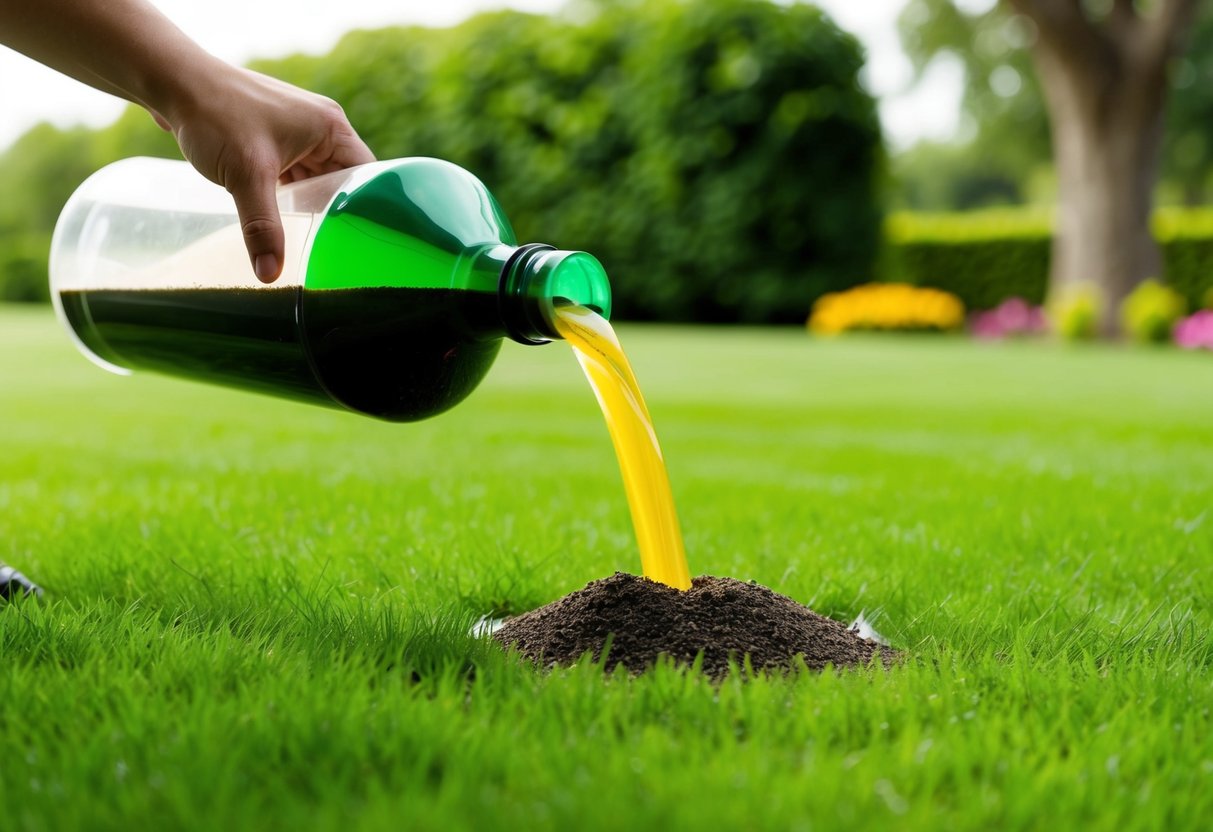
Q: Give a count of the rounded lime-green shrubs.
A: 2